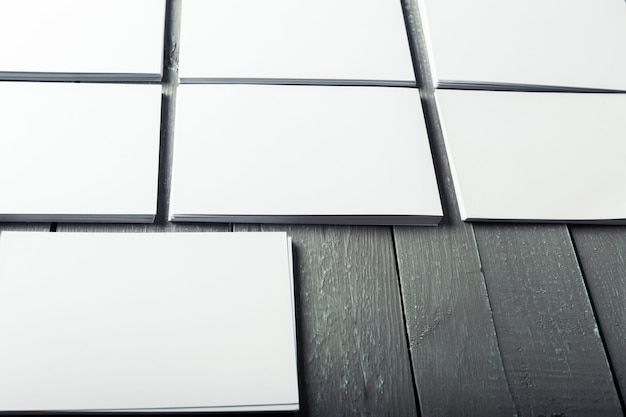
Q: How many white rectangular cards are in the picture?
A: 7